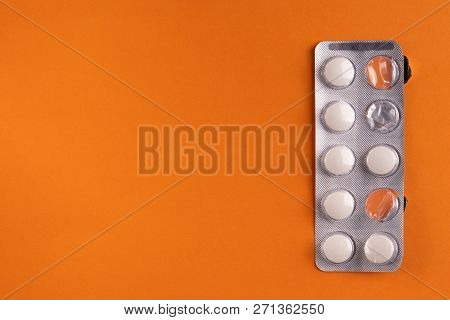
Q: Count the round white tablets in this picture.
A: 7